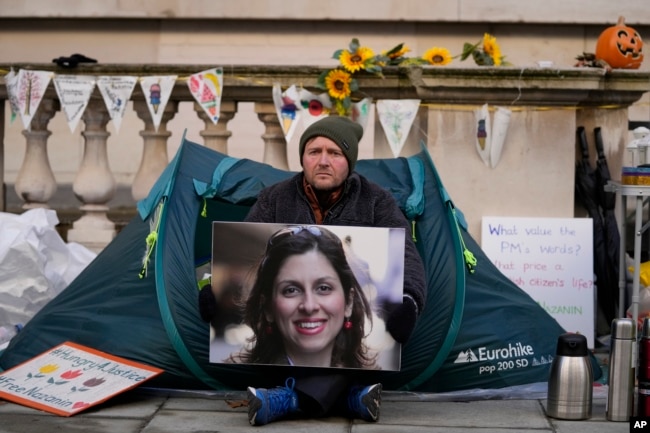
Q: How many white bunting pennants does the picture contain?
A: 12